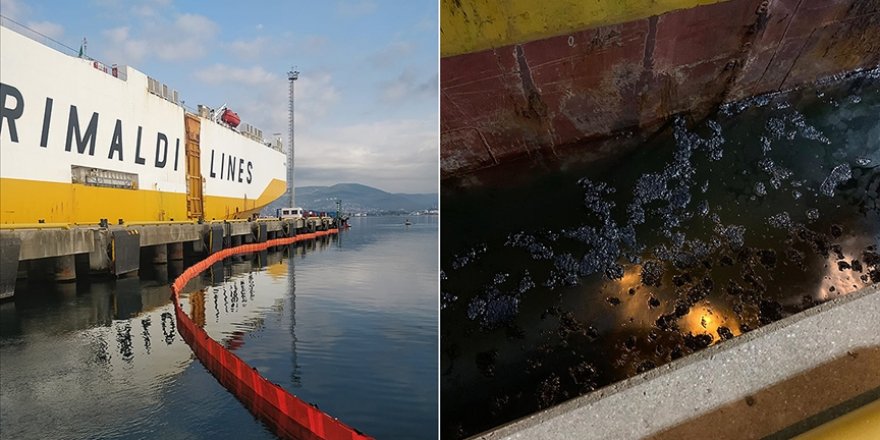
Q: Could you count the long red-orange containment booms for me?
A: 1